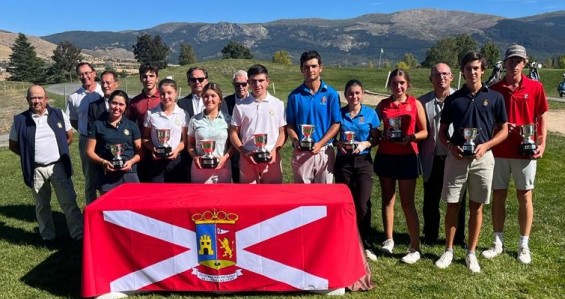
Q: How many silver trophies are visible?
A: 9